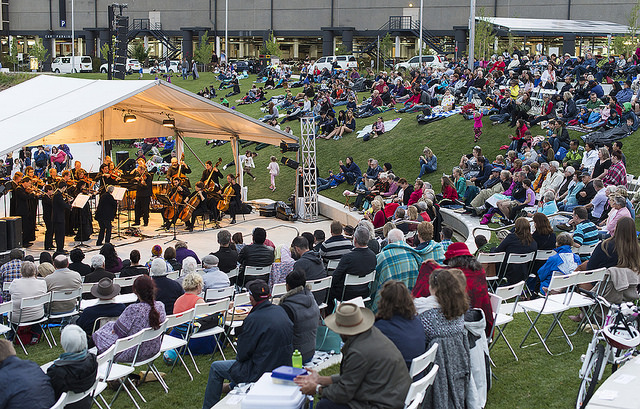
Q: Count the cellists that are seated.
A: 3